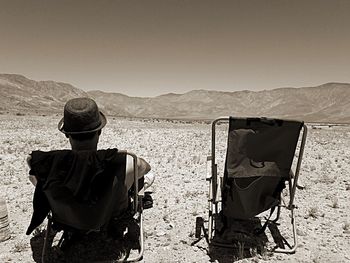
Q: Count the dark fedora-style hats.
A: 1